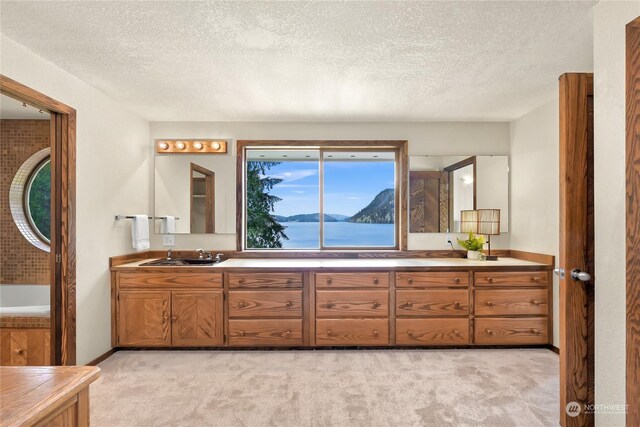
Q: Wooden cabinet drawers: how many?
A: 12